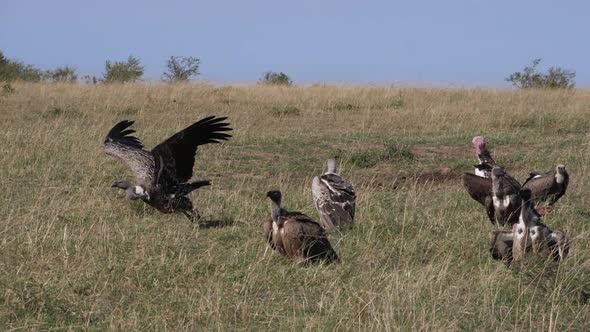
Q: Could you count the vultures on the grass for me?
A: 7